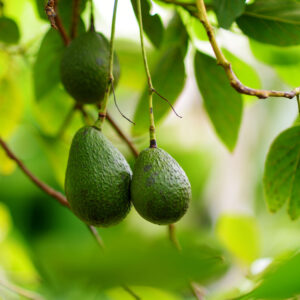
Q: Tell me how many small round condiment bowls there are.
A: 0